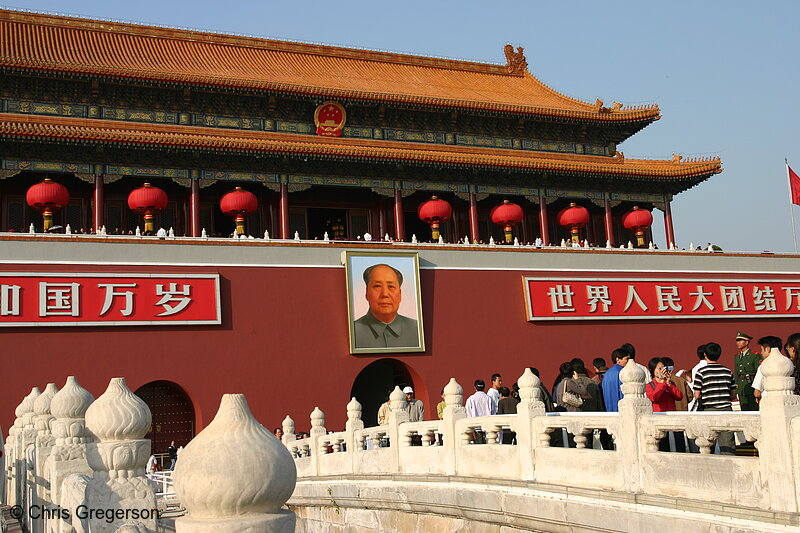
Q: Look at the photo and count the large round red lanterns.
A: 7